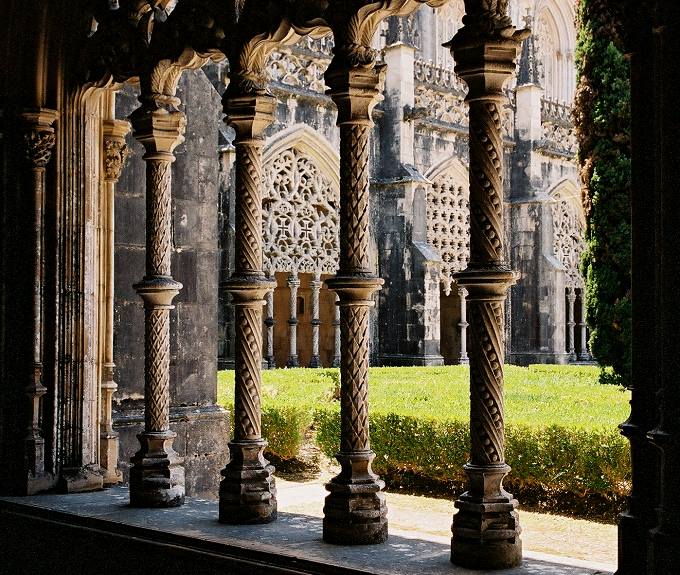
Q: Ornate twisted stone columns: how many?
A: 4